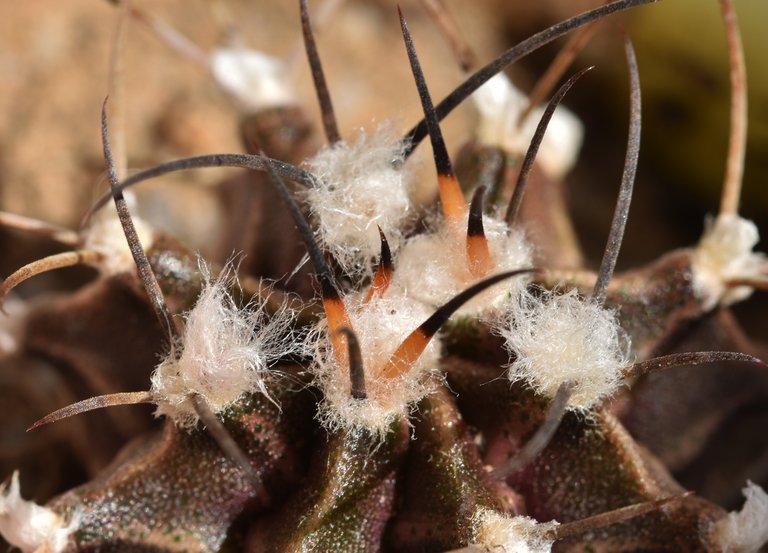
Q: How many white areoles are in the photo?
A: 12